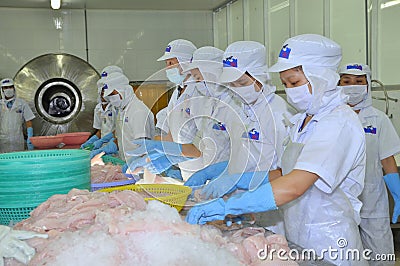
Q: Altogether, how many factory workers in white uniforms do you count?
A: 8